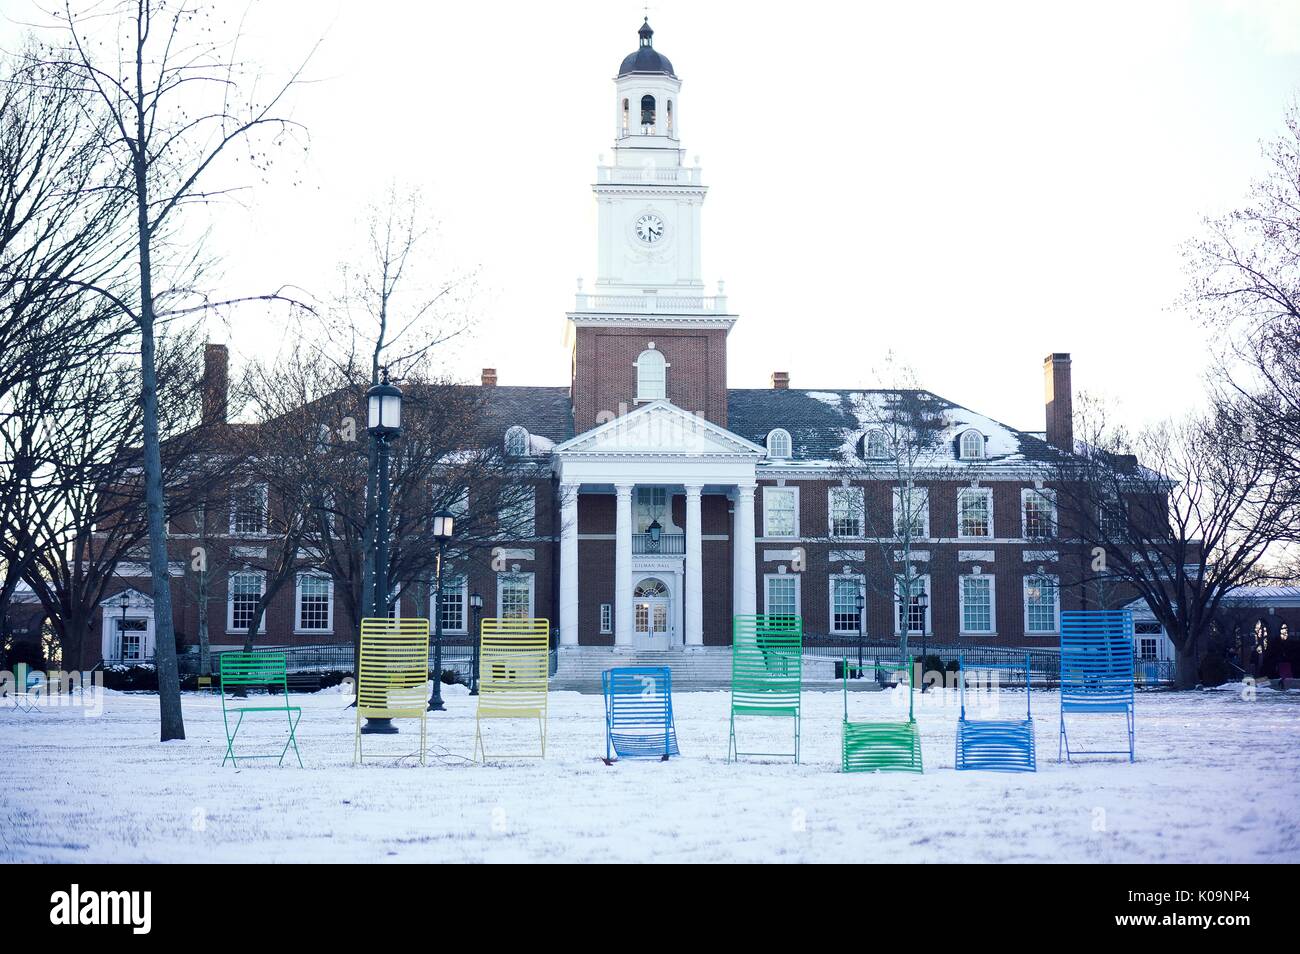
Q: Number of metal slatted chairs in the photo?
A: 8